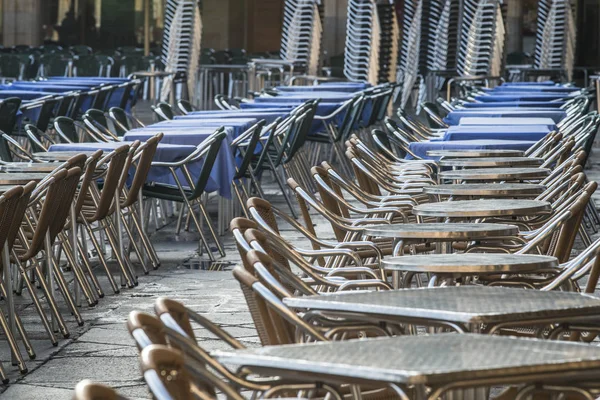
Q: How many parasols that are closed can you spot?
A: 0